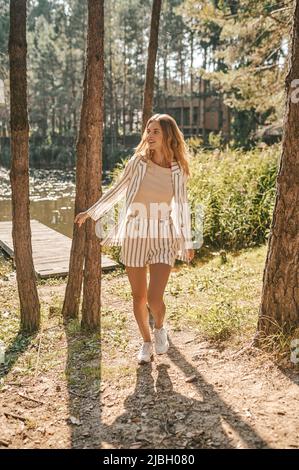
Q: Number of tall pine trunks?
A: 5